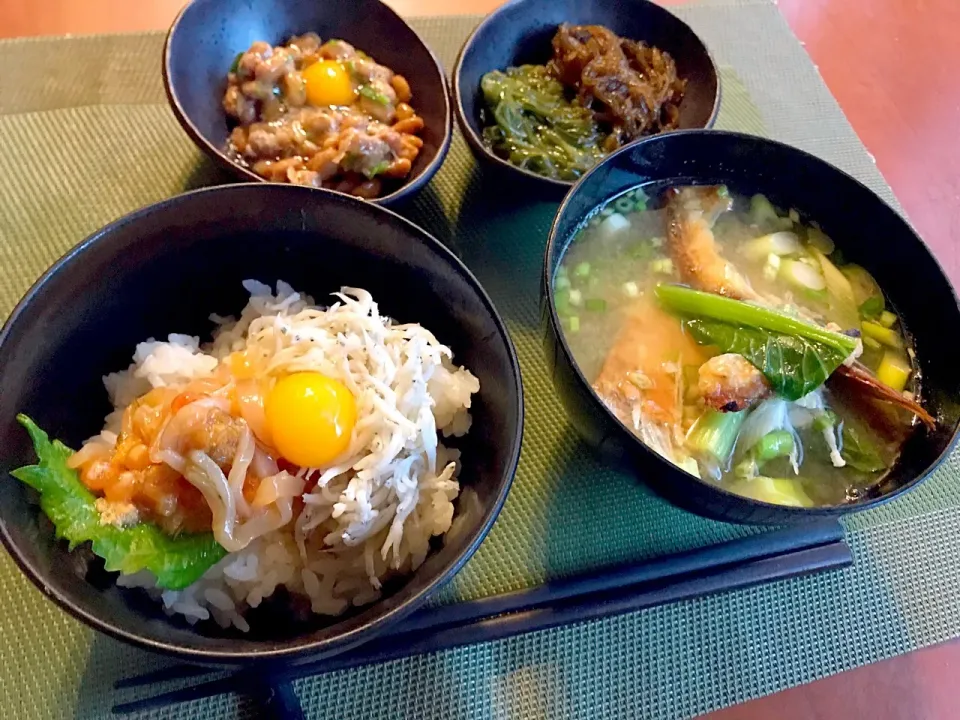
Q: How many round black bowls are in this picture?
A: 4